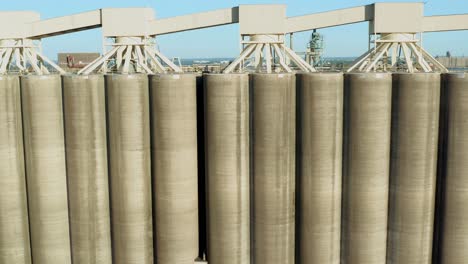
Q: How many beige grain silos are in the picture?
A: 11